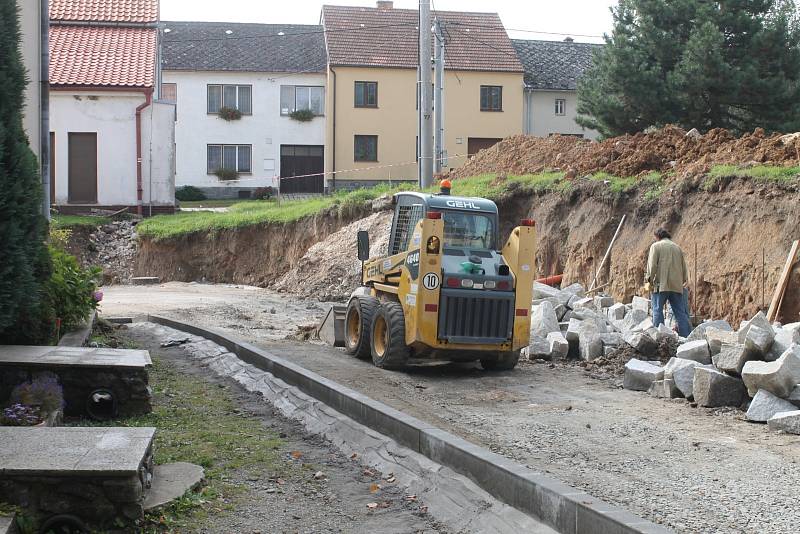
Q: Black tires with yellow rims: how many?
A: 2